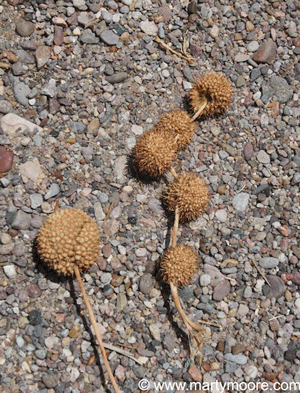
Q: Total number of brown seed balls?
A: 6